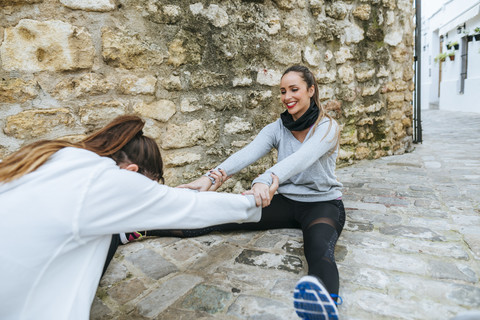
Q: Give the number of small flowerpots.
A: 6